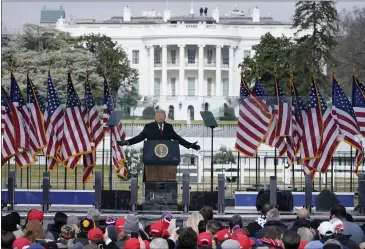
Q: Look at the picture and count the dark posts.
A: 9